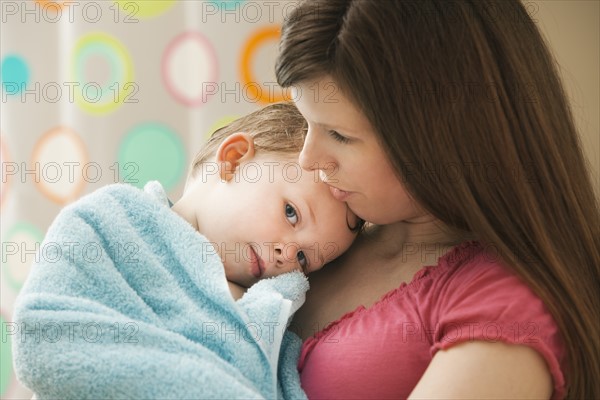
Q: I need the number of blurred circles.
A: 13